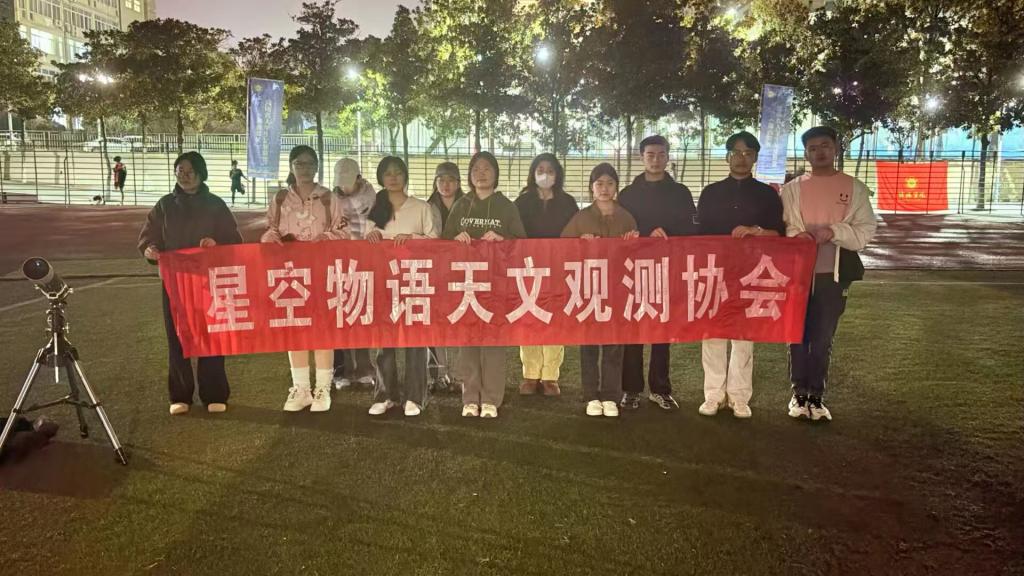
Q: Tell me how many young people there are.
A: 11